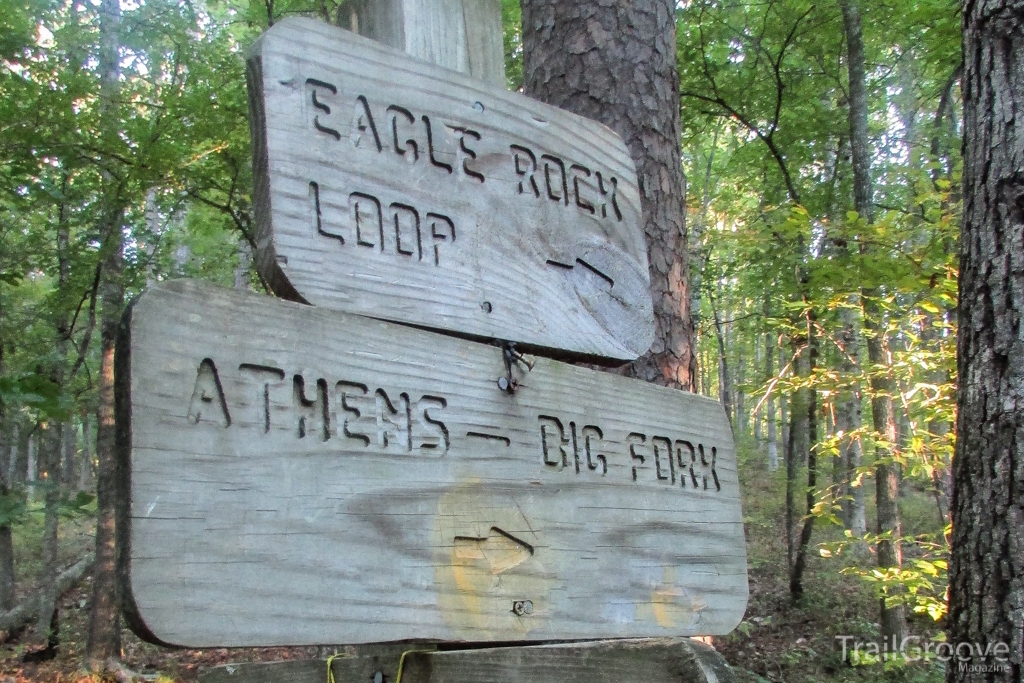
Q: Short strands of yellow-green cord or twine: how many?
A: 2